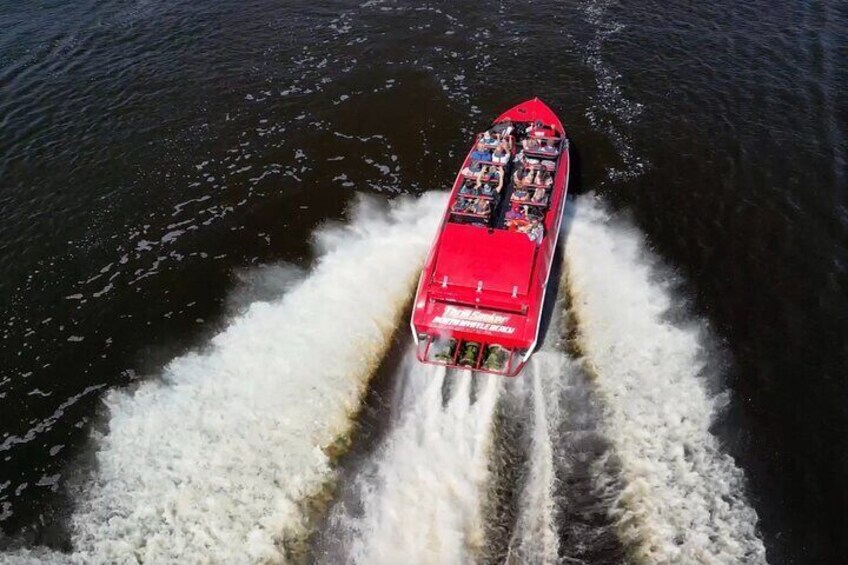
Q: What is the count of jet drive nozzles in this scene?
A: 3